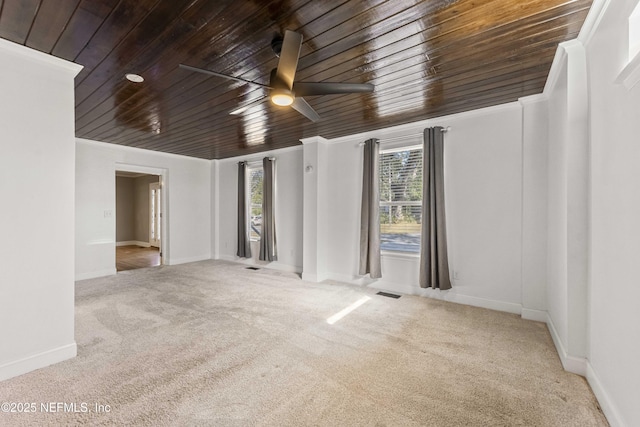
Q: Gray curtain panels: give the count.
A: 4